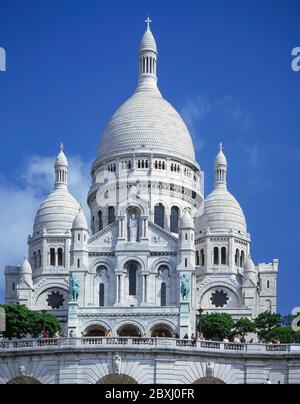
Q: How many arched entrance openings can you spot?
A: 3